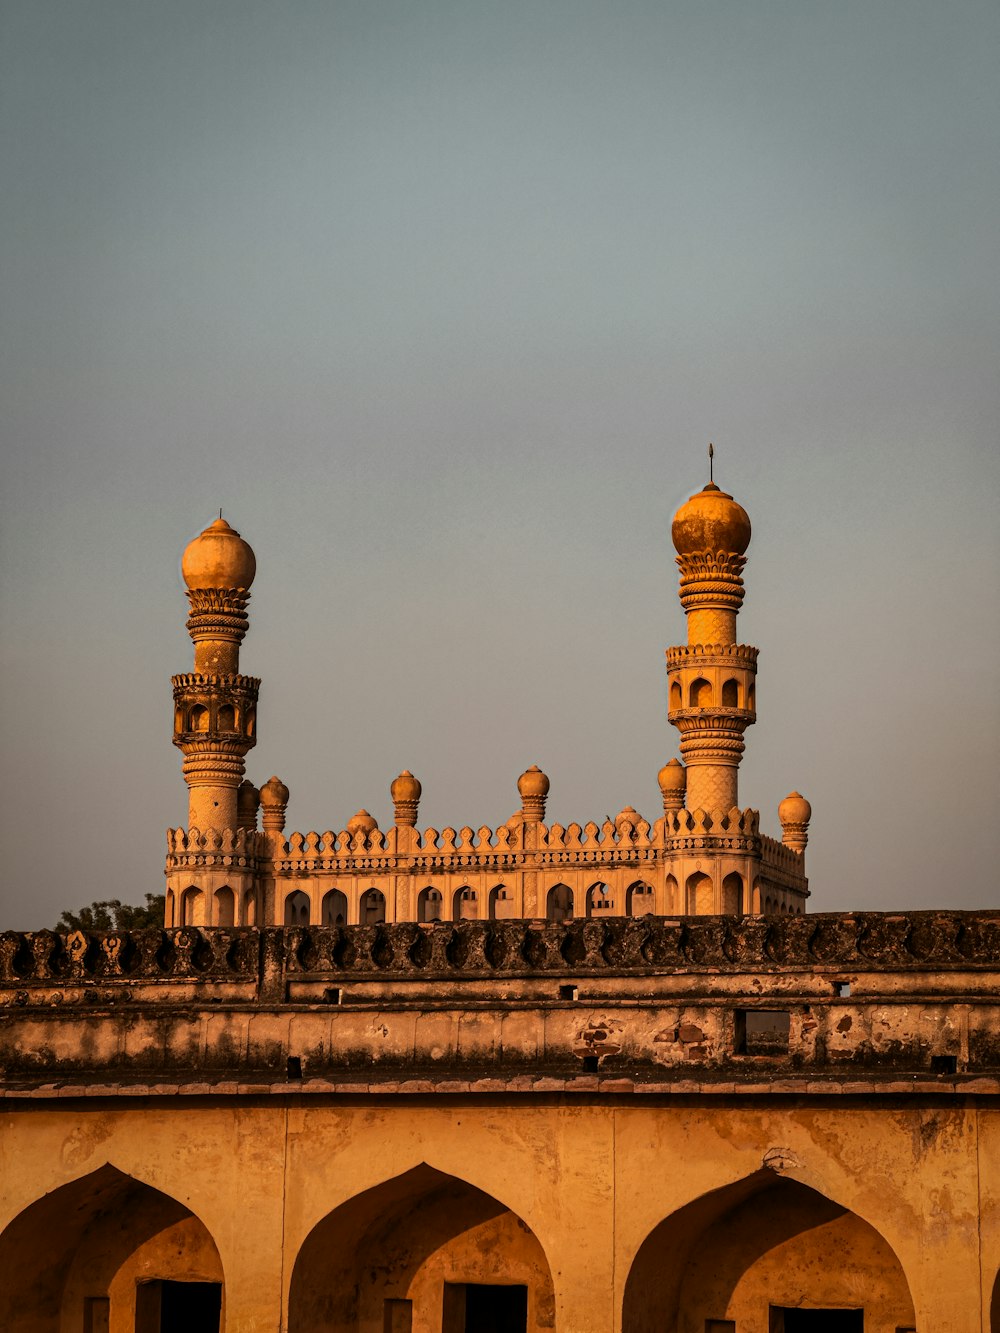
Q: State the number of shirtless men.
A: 0